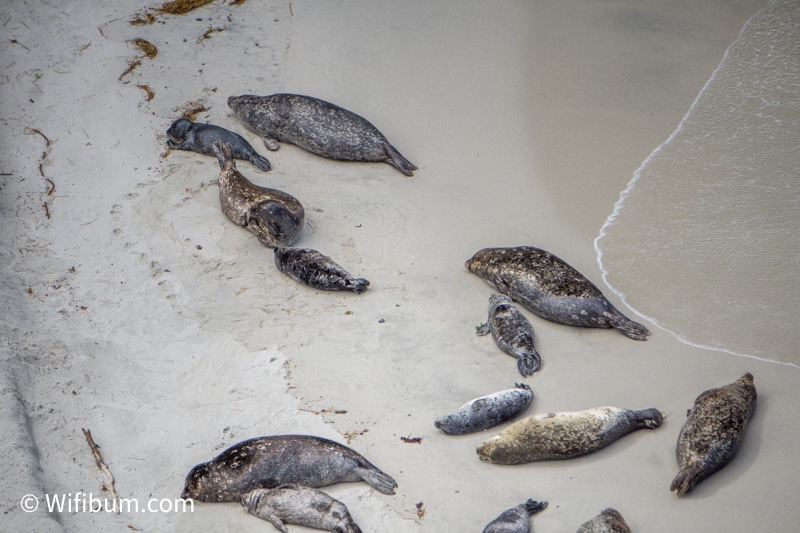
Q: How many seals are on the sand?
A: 13